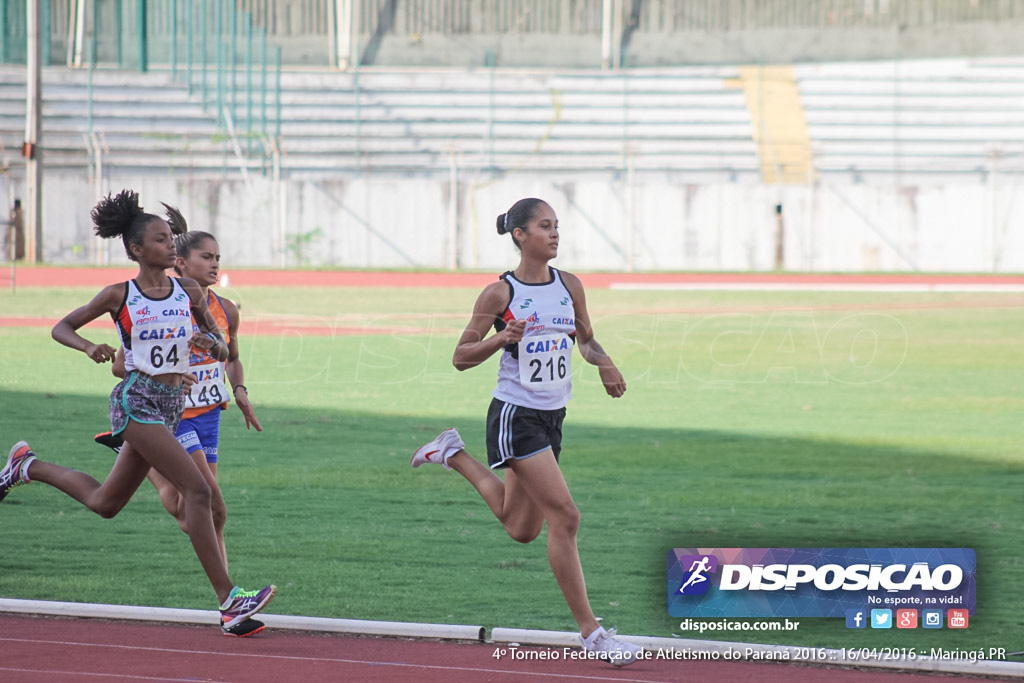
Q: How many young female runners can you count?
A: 3